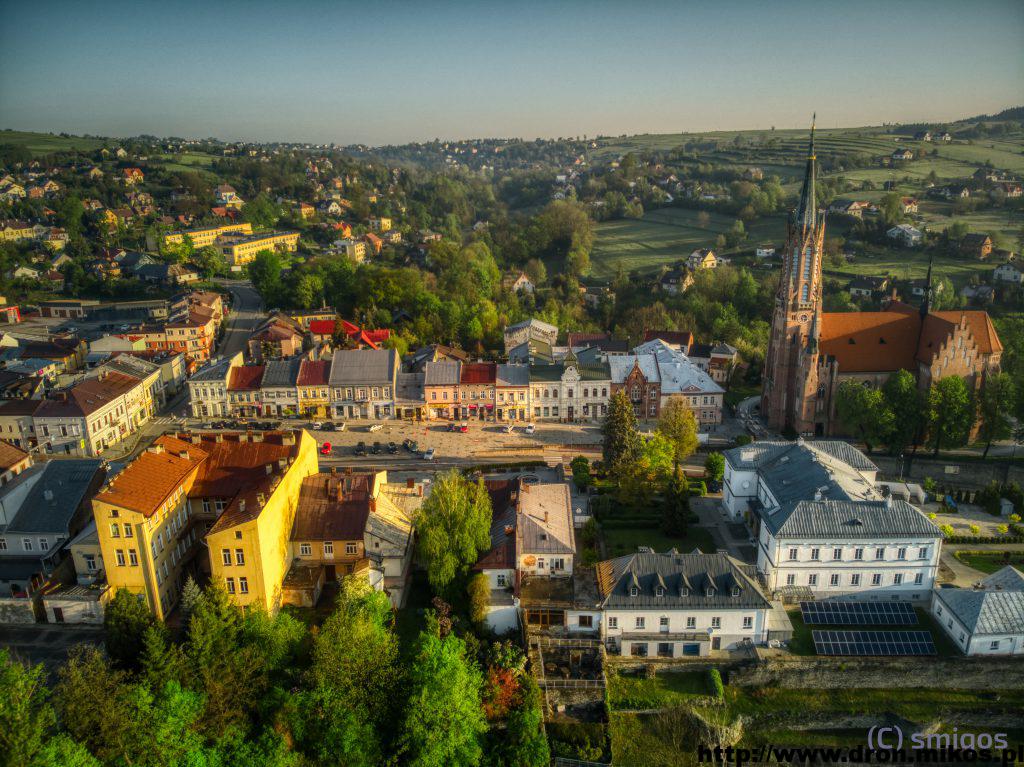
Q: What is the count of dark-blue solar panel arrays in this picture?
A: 2